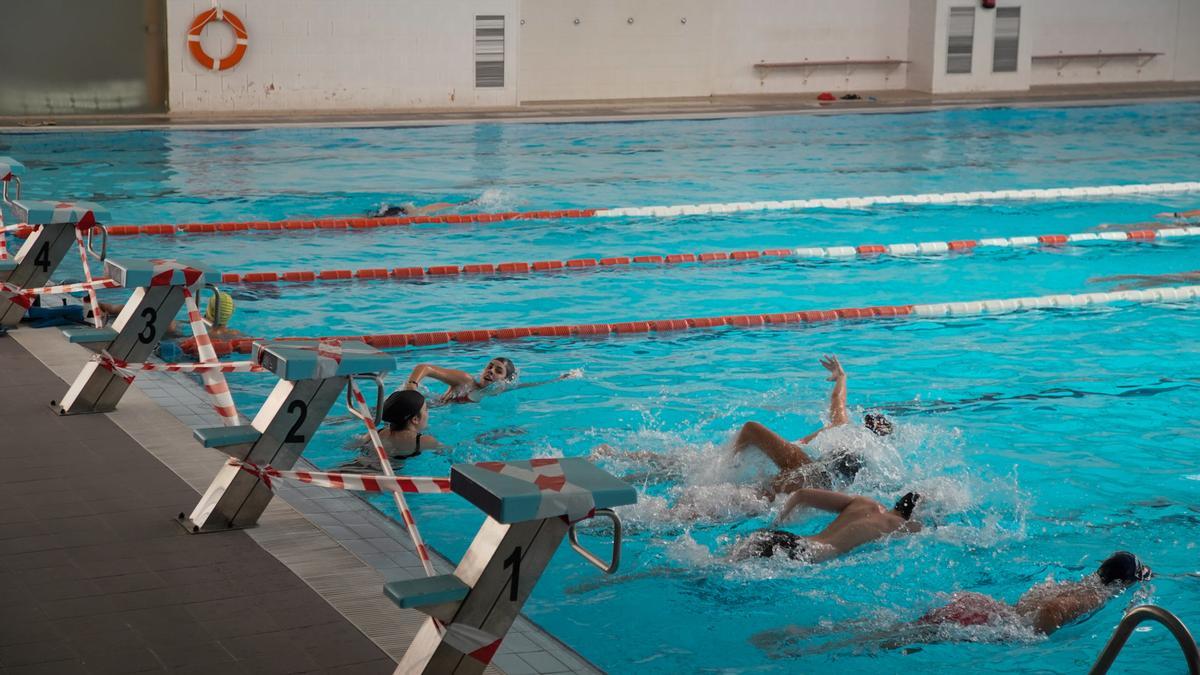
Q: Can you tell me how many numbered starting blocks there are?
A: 4